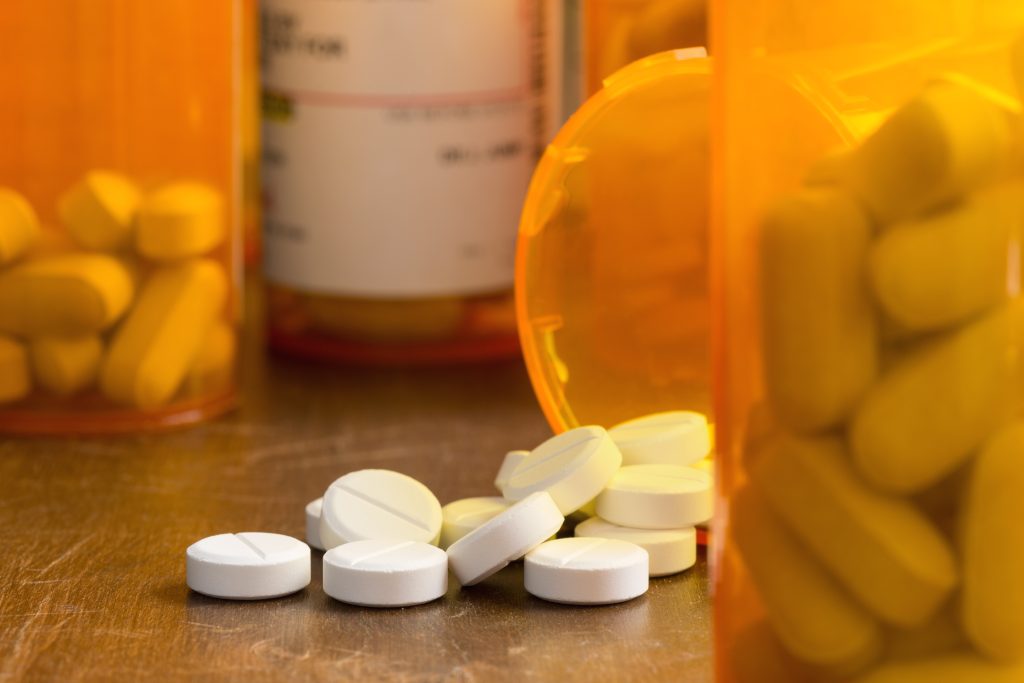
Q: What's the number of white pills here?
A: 12